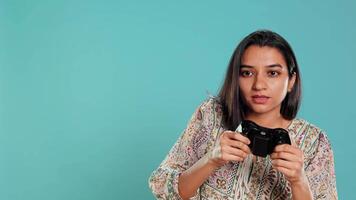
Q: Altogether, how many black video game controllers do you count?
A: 1